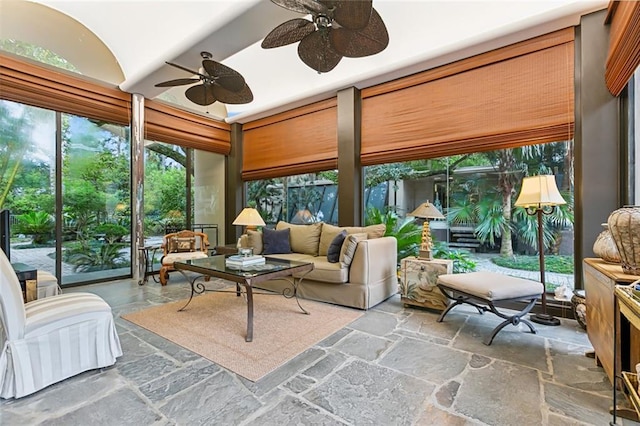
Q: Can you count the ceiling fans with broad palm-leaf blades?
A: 2